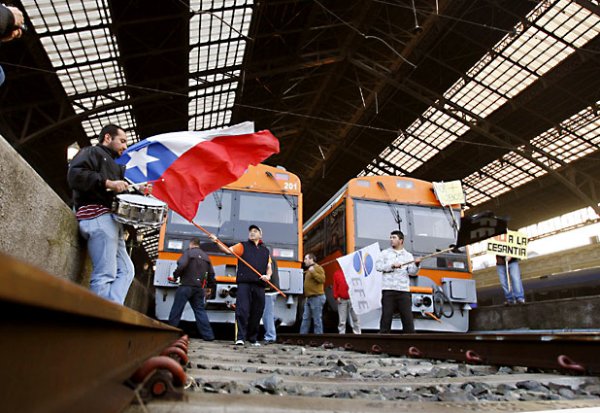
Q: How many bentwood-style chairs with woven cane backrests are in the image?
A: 0